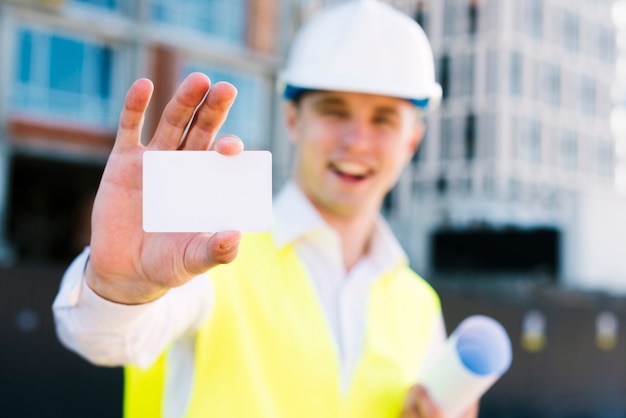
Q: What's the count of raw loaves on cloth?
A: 0